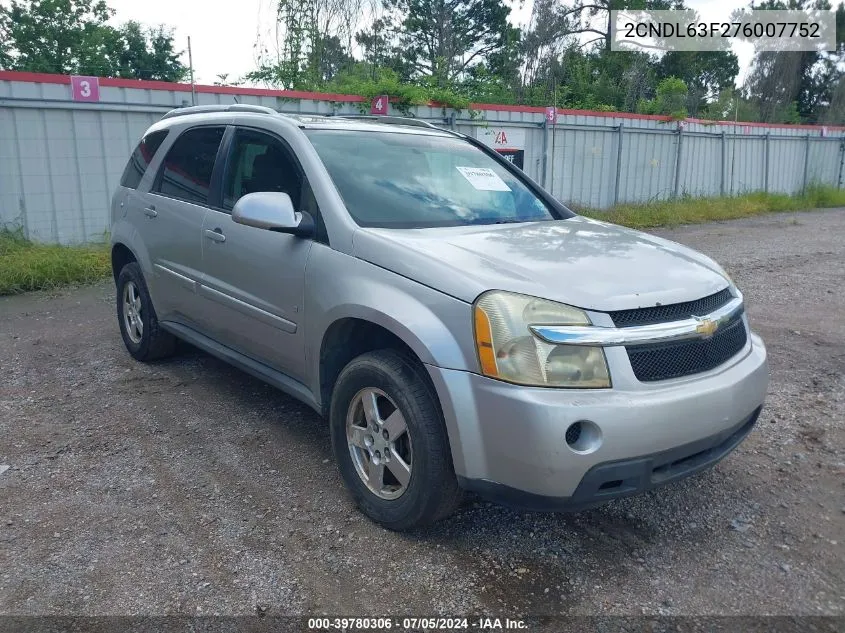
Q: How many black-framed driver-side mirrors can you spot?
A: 0